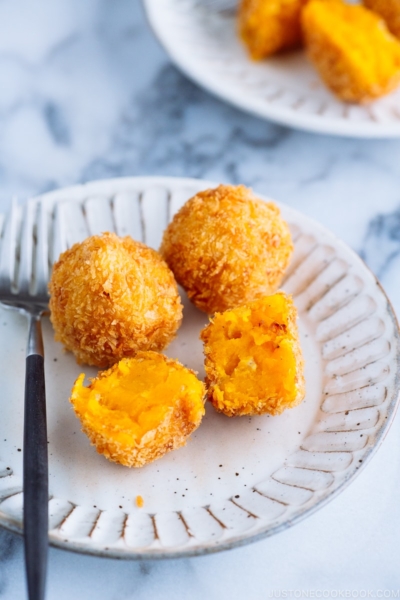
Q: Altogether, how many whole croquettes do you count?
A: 2